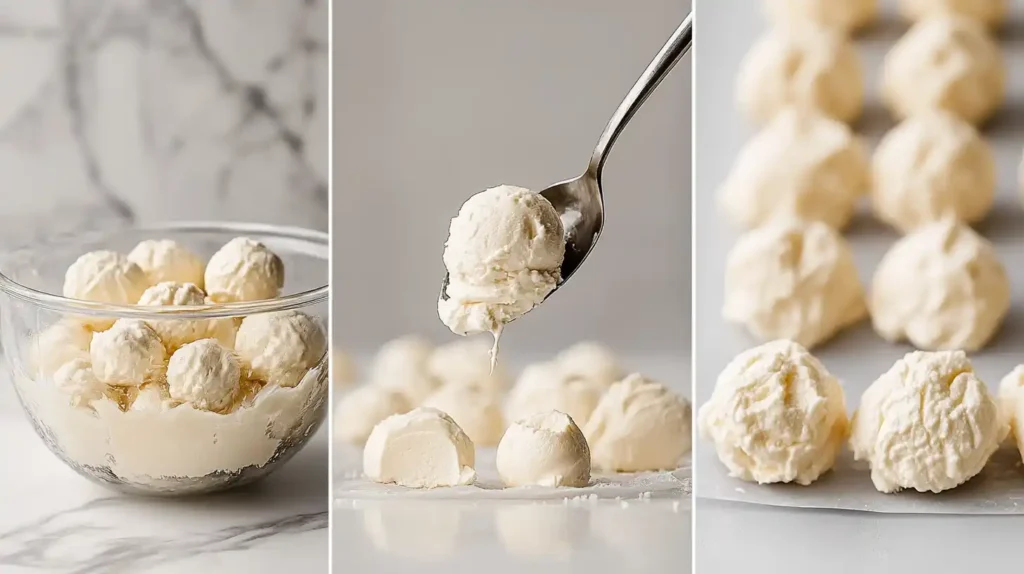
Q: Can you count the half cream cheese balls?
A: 1